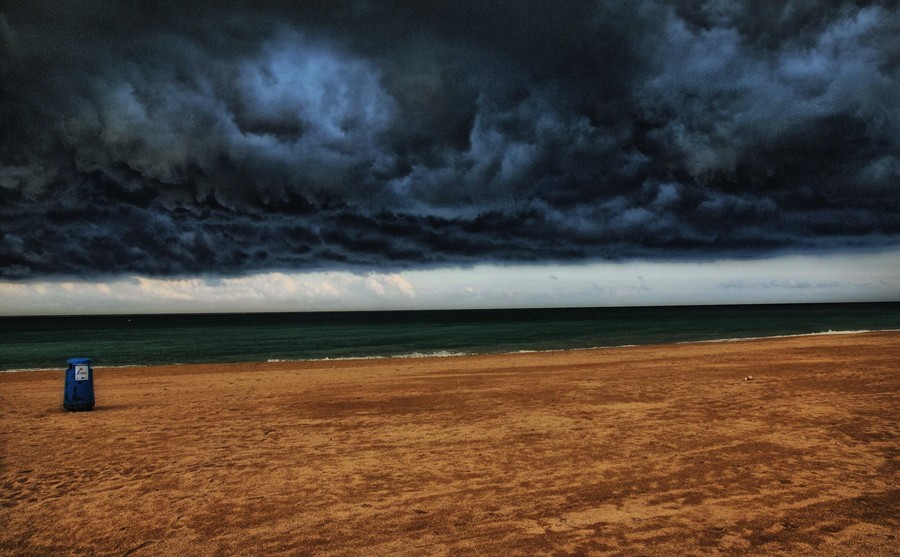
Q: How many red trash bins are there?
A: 0